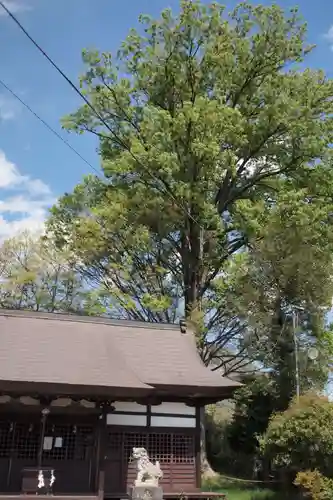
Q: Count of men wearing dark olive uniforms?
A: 0